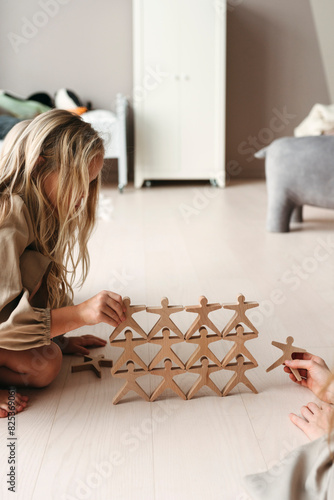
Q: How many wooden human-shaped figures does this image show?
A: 14